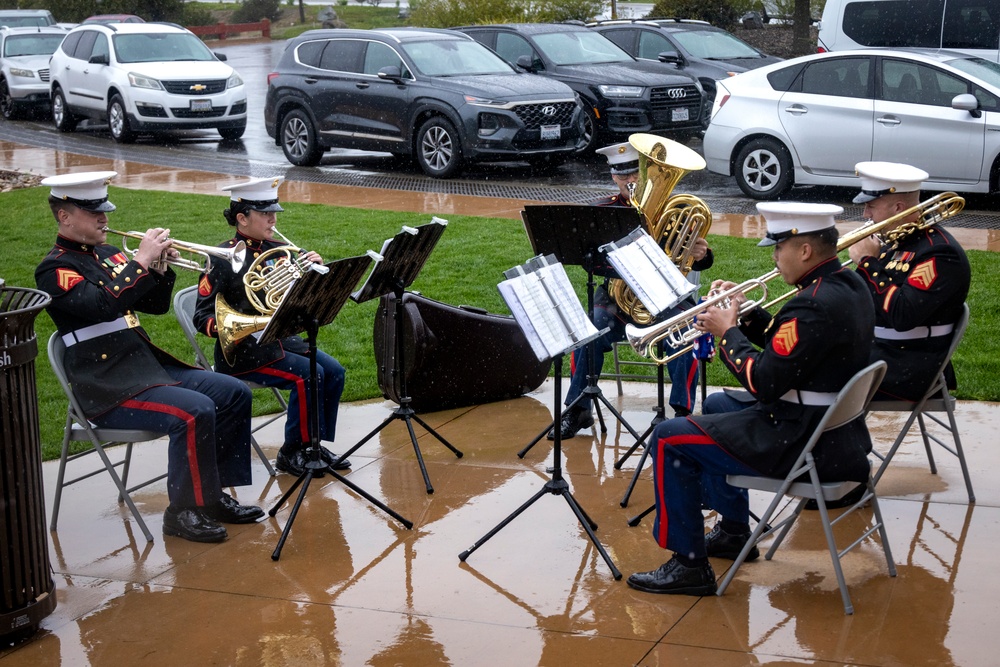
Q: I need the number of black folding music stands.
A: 5